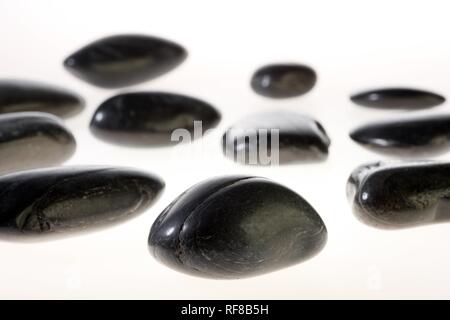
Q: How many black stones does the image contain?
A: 11